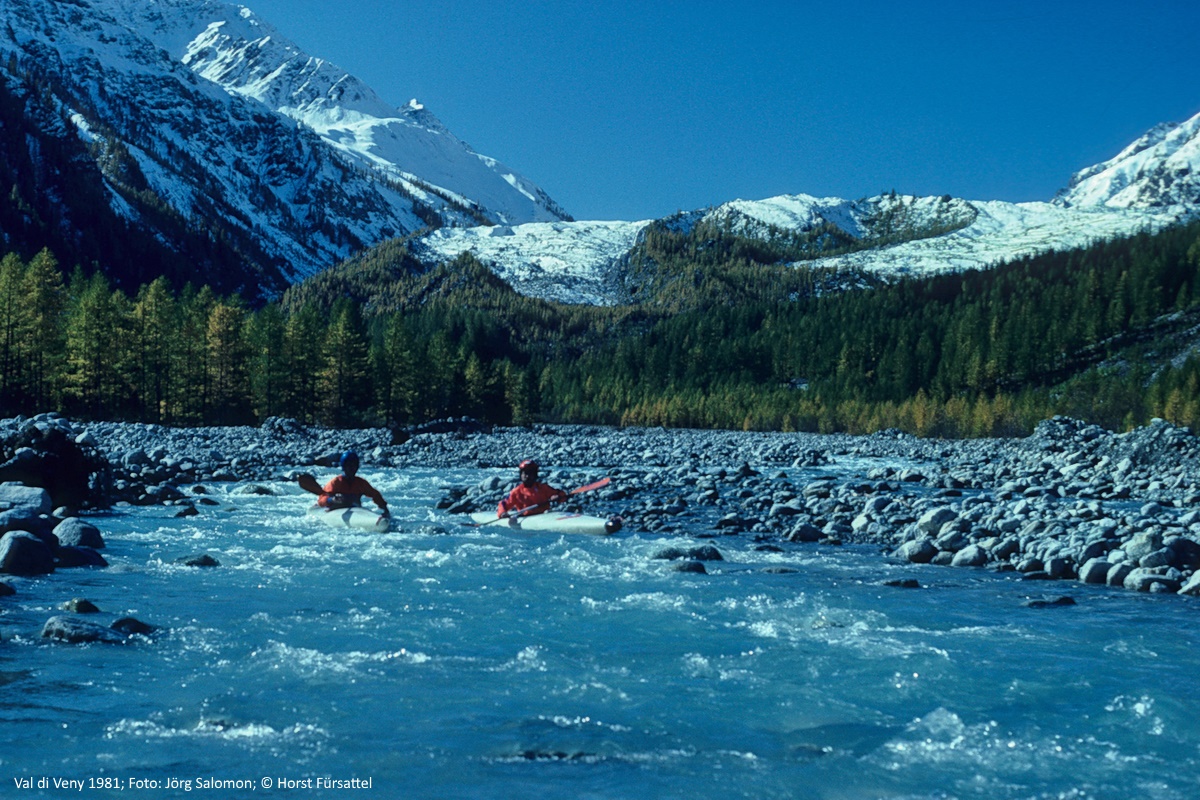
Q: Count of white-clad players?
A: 0